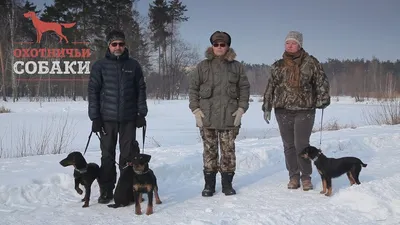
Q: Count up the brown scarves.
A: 1